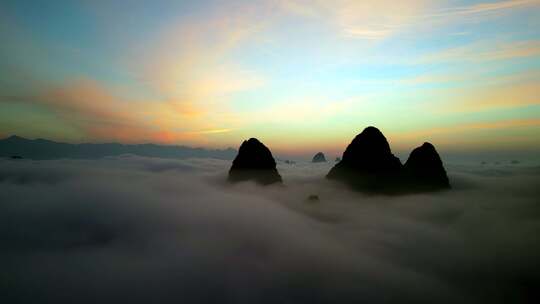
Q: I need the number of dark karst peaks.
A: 3